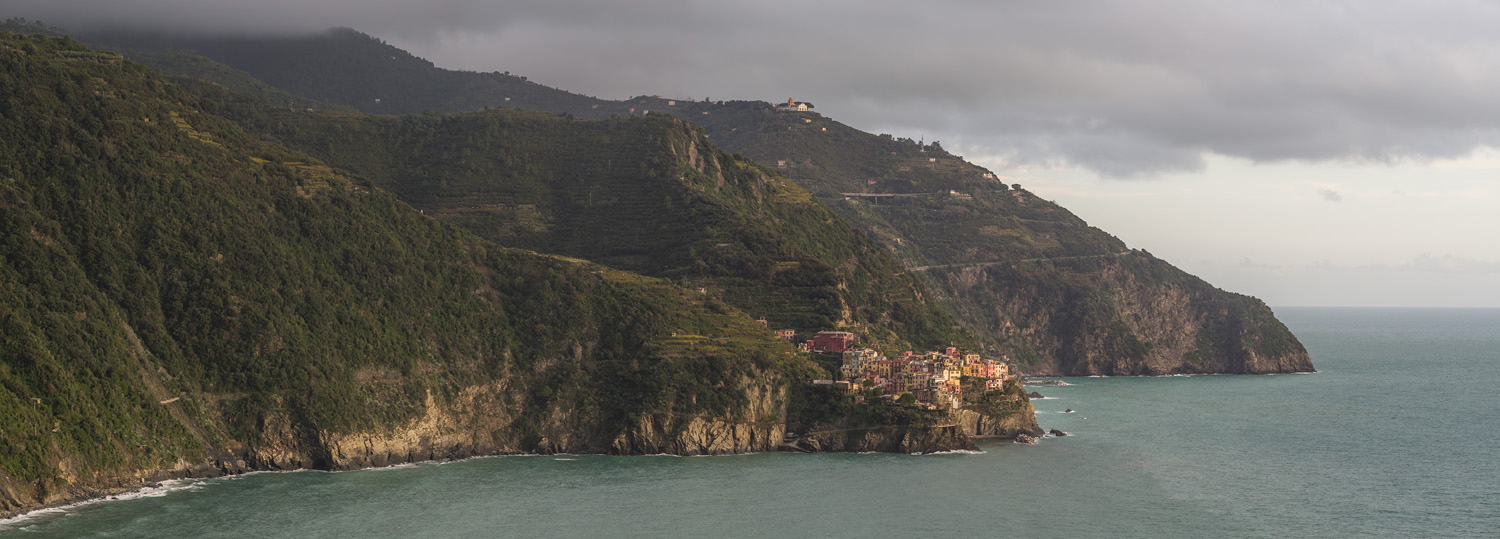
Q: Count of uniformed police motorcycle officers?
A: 0